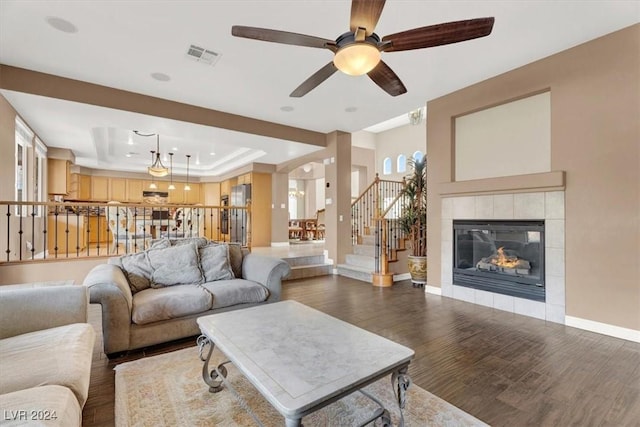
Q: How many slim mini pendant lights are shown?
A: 3